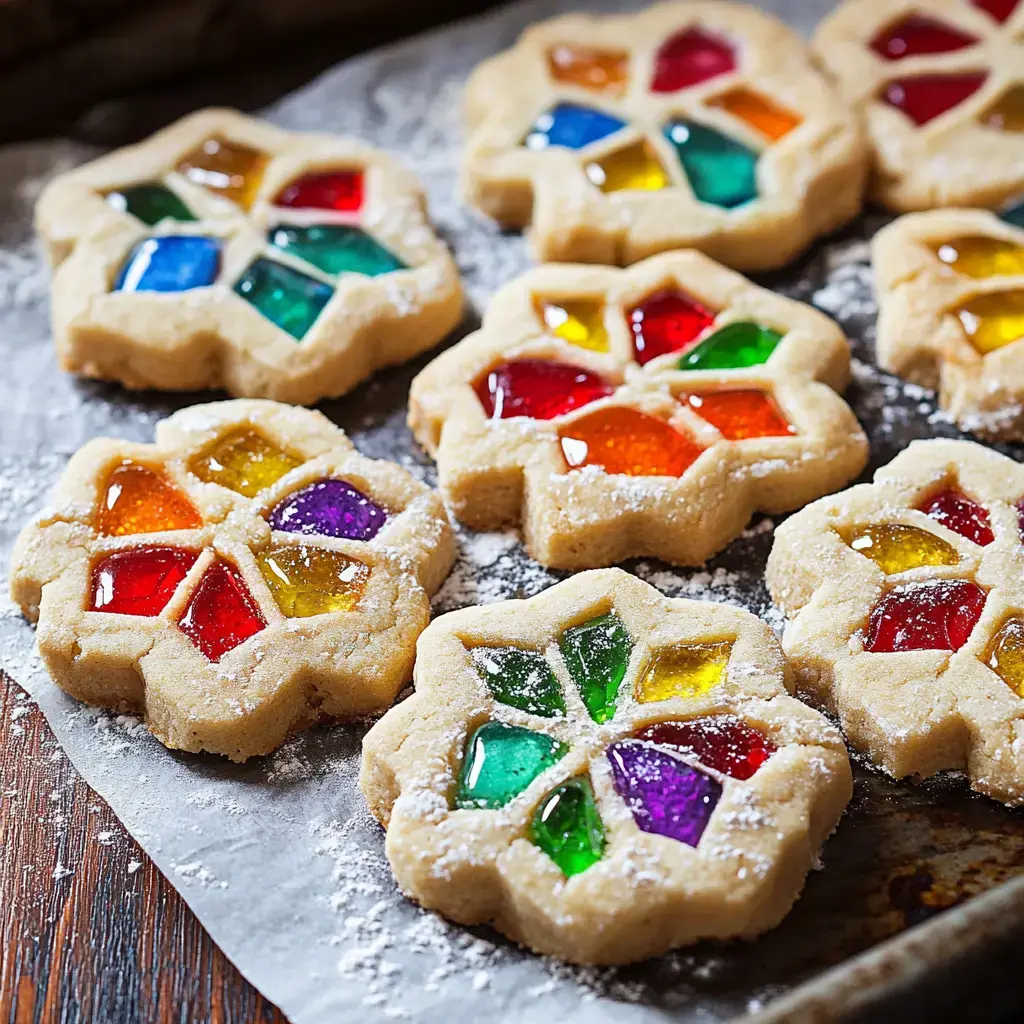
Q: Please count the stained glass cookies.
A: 8